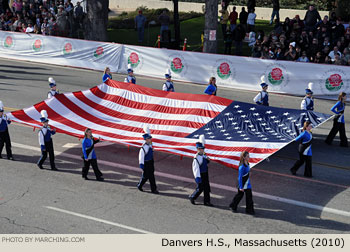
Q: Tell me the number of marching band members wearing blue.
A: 15